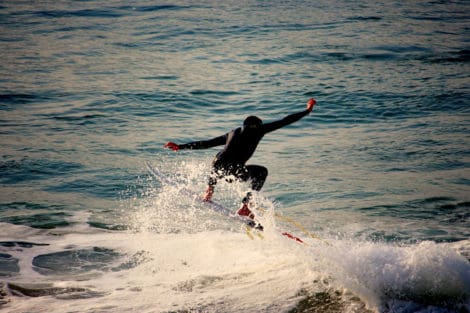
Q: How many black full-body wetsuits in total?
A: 1